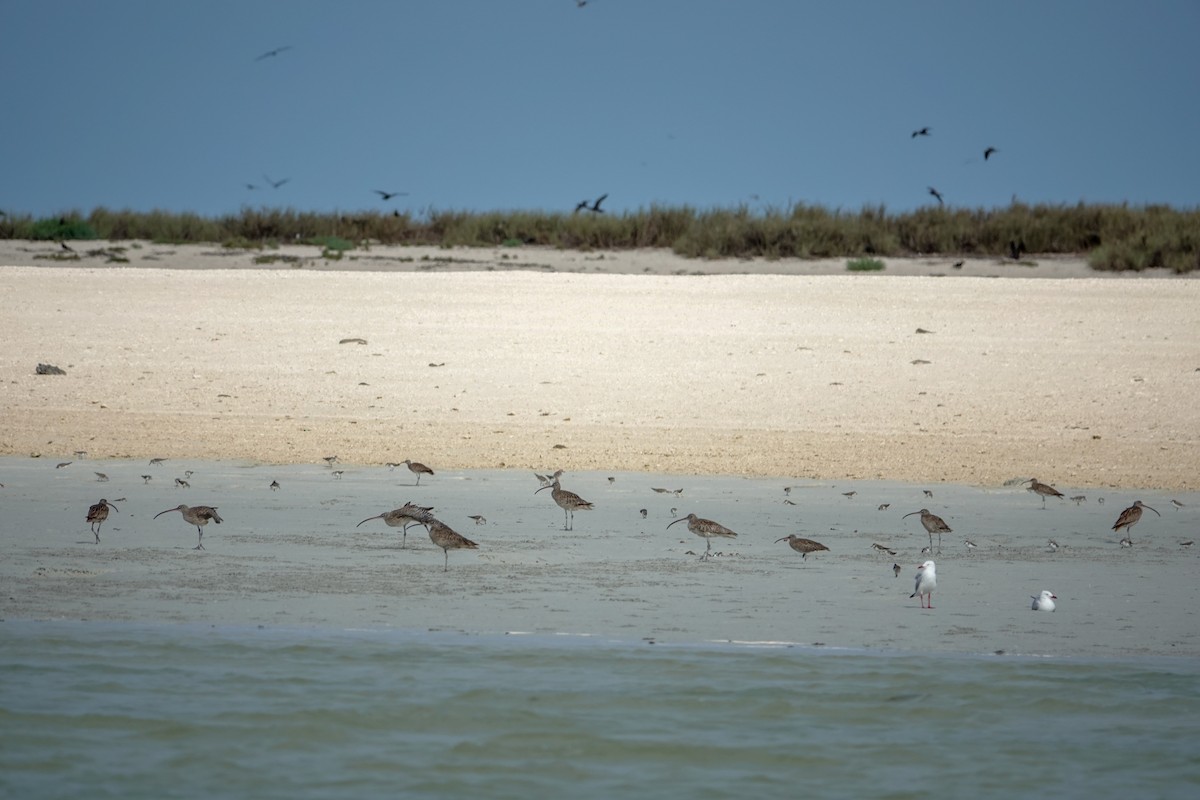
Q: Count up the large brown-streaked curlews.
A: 11